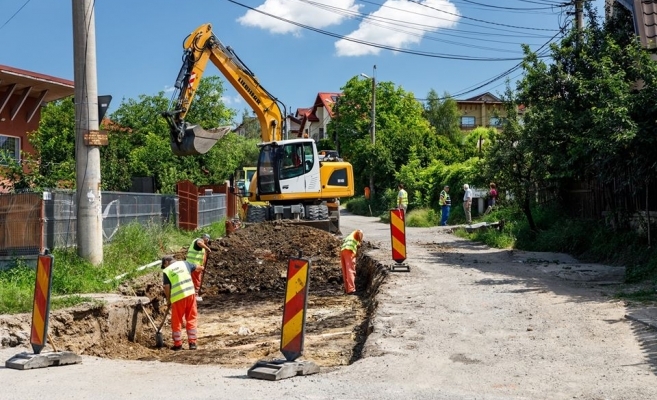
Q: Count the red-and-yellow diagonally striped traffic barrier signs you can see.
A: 3